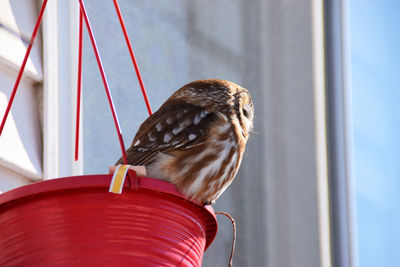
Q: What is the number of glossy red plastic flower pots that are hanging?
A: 1